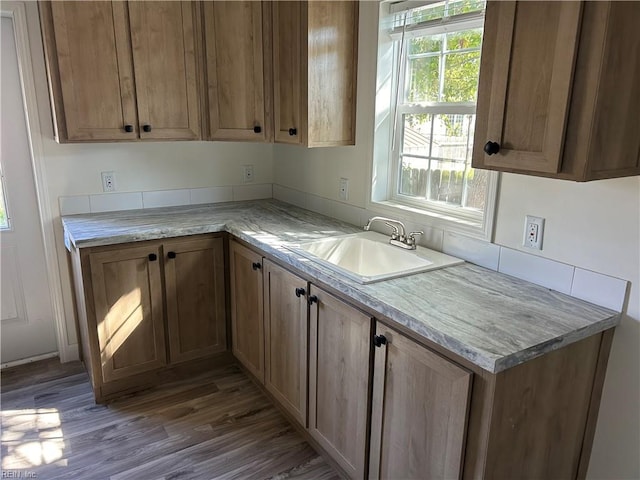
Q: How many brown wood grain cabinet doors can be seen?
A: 11